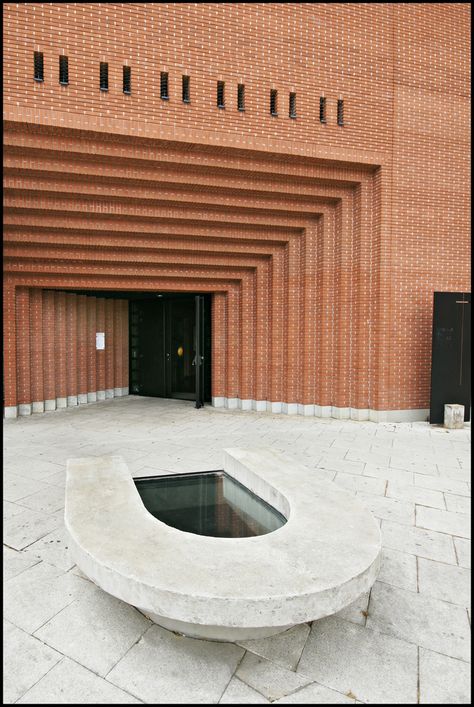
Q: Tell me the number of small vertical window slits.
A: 12